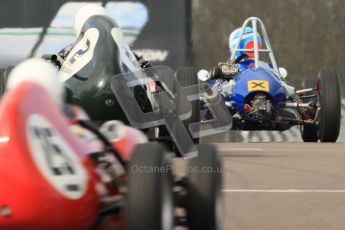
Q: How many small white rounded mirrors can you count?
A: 2